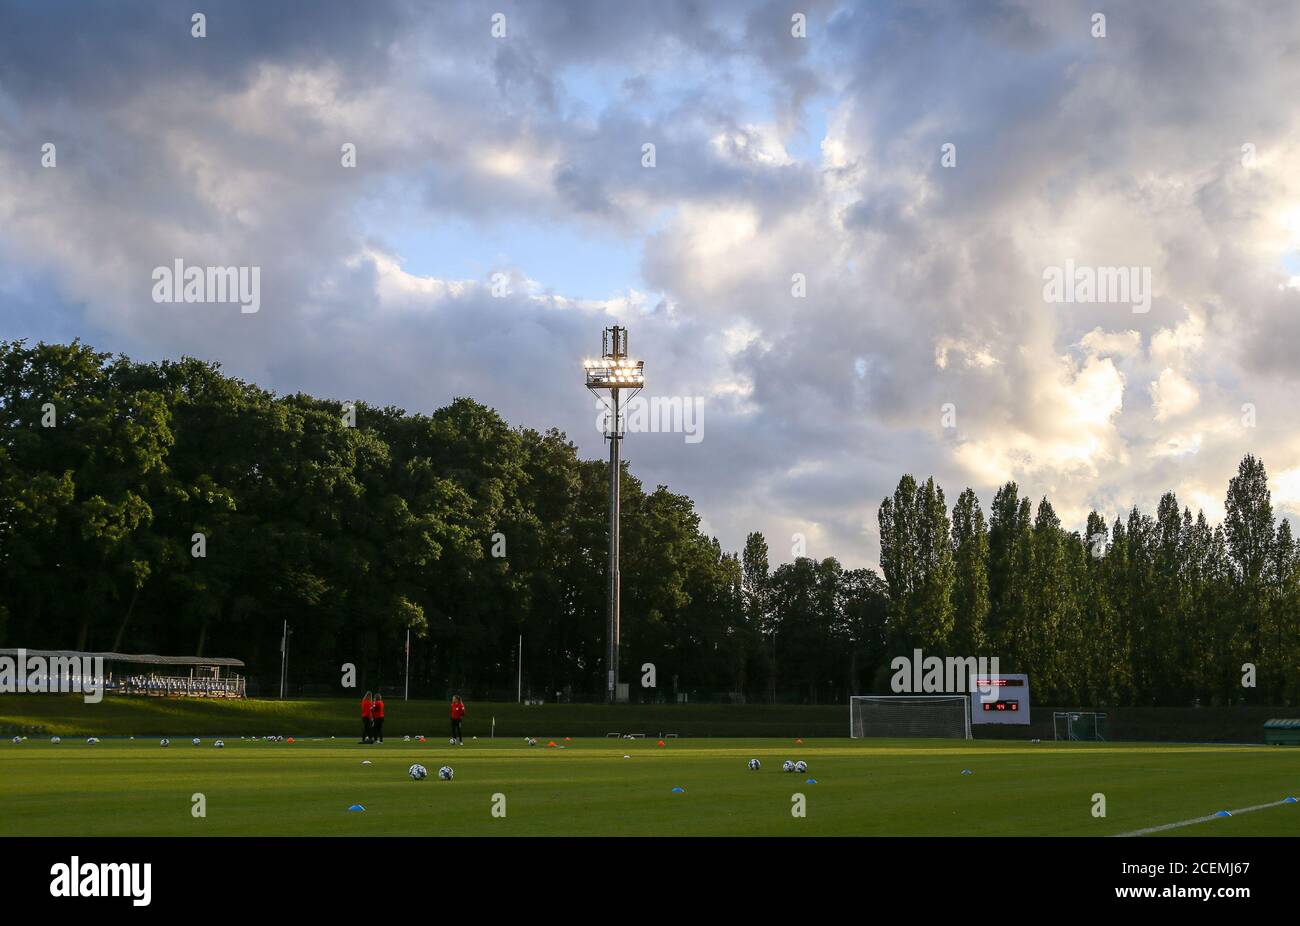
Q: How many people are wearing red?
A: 3